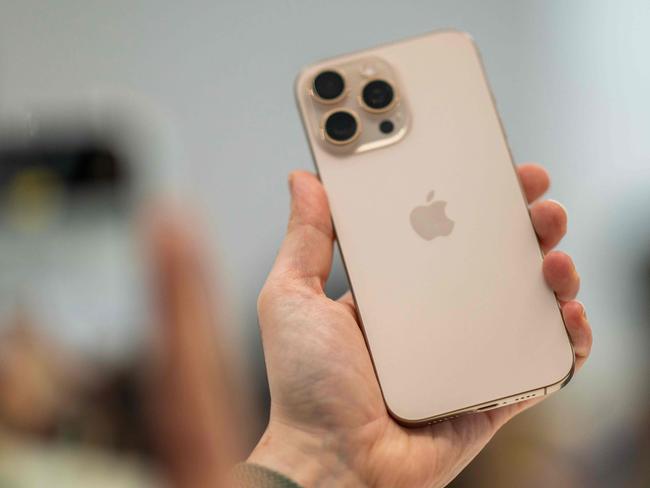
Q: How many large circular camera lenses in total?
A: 3